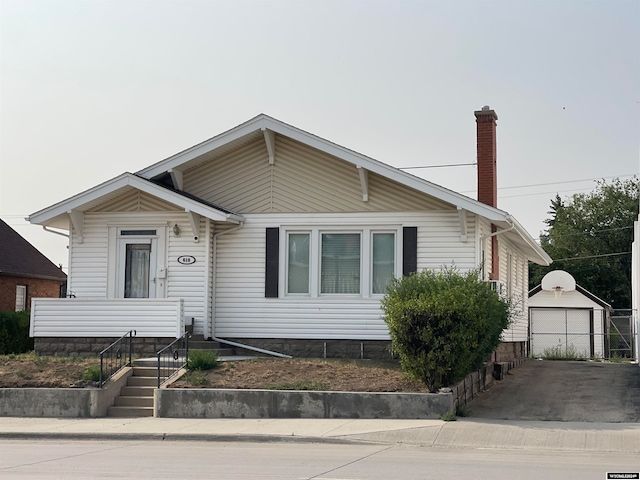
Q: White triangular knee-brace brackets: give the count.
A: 6